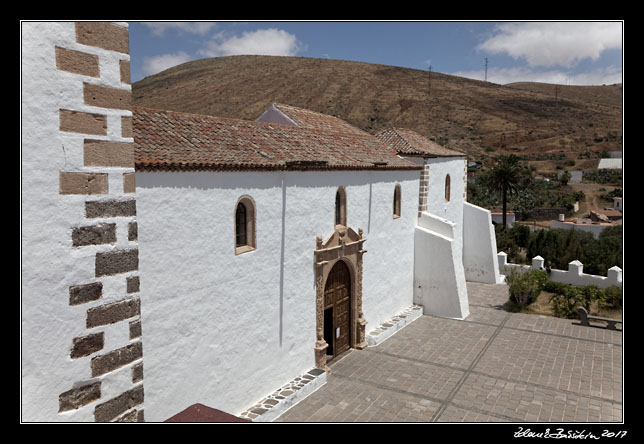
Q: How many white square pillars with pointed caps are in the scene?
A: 4